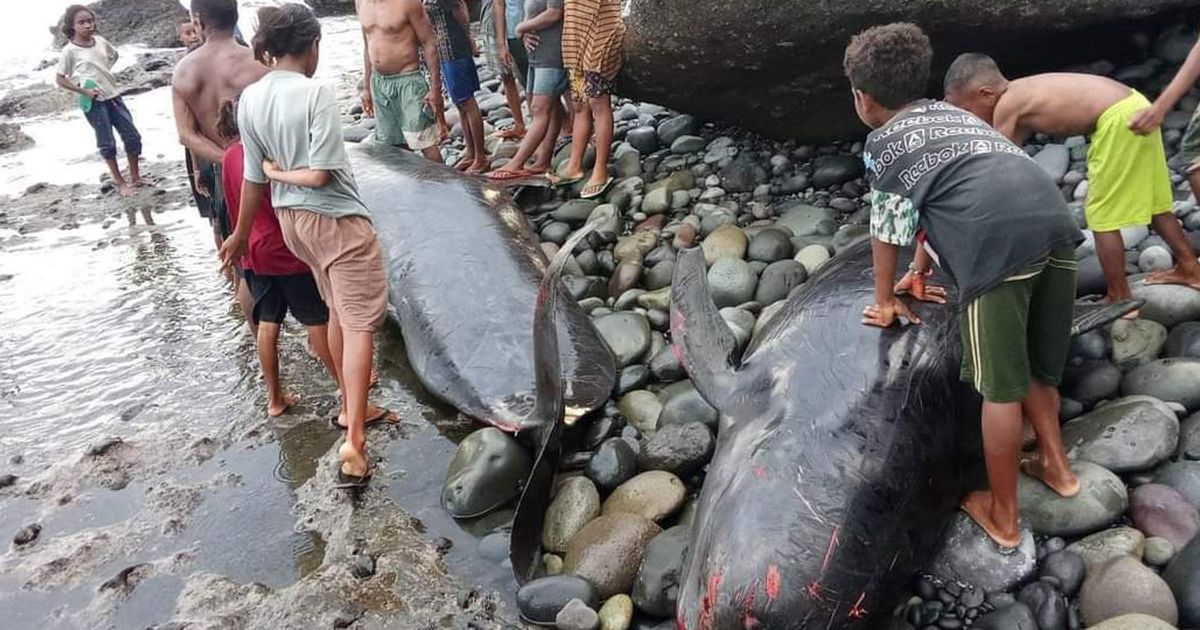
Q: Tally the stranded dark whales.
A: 2